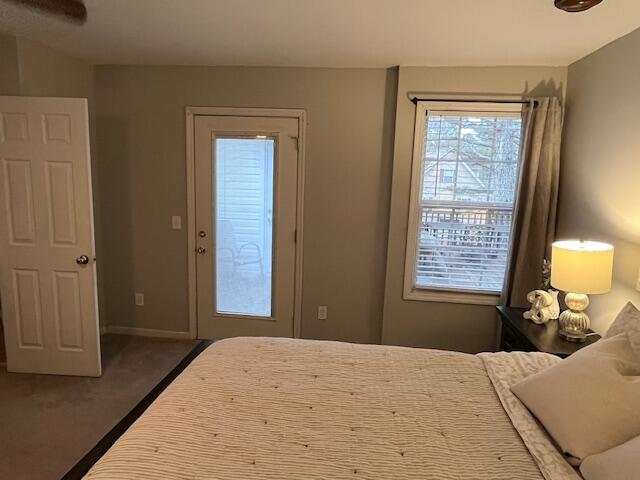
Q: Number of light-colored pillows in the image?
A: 3